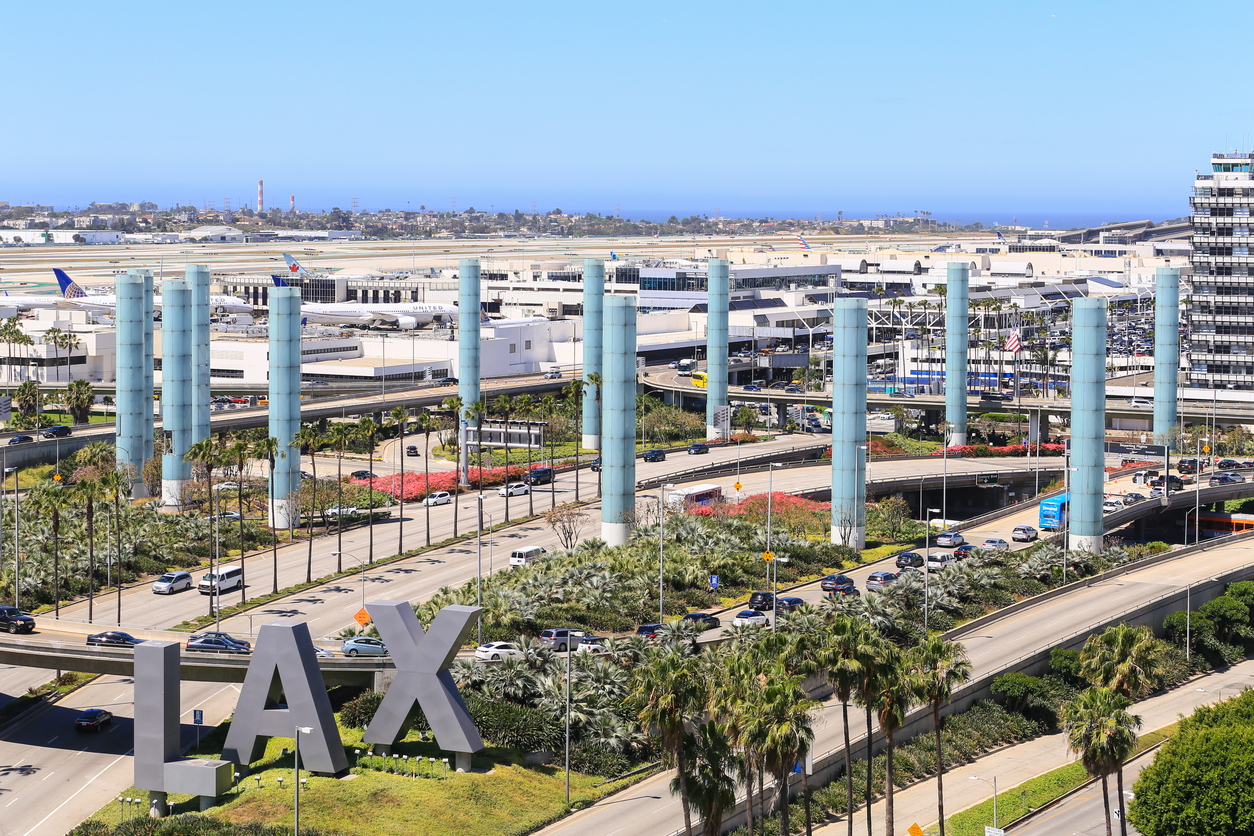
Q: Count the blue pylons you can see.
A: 13